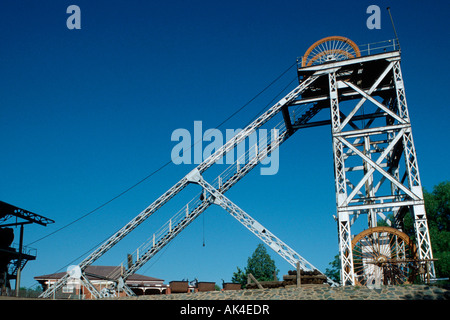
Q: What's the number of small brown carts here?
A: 3